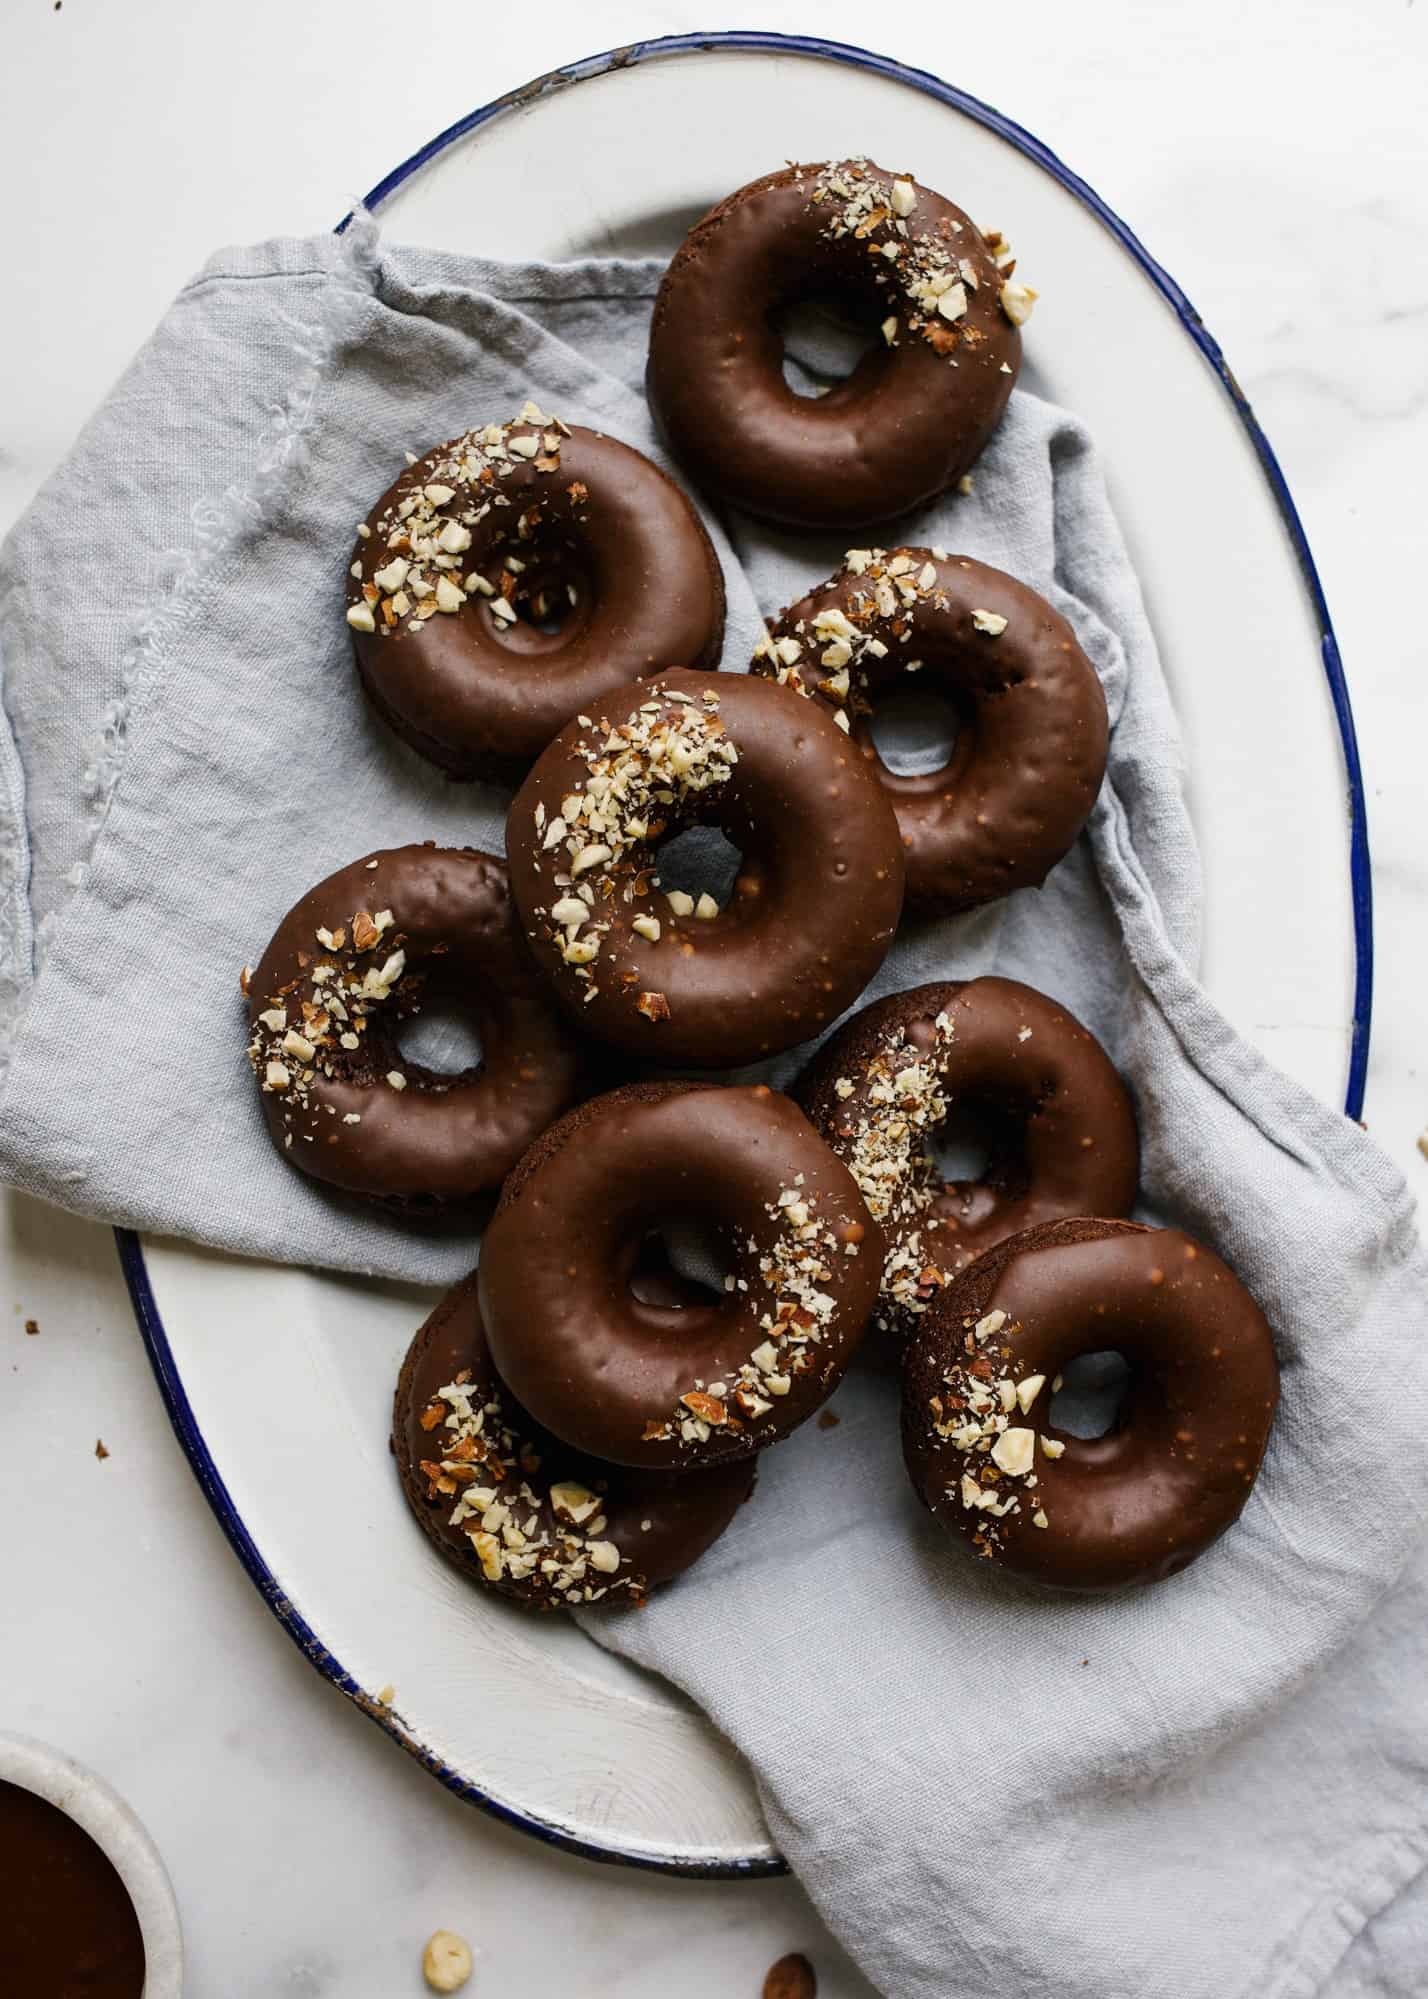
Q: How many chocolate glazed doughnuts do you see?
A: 9